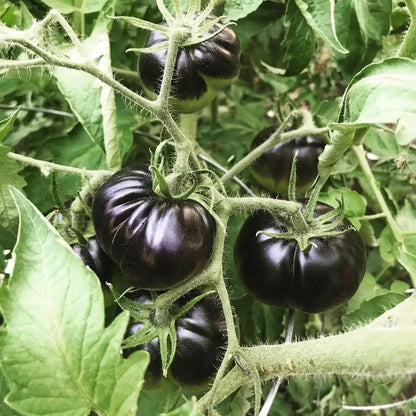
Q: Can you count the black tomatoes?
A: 6